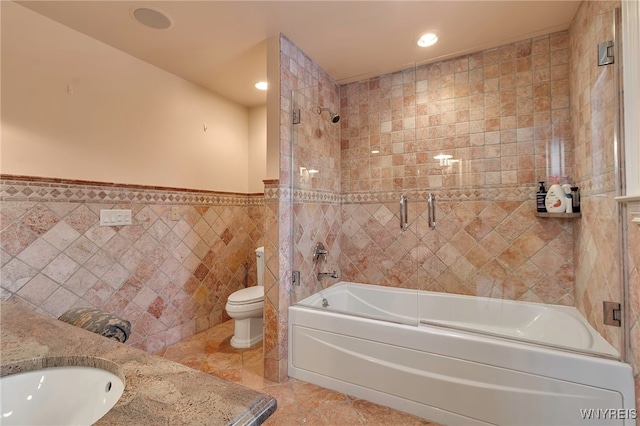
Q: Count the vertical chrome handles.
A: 2